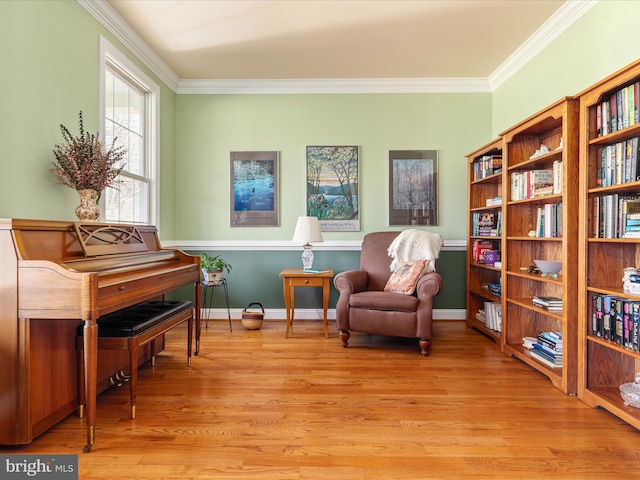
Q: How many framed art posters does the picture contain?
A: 3